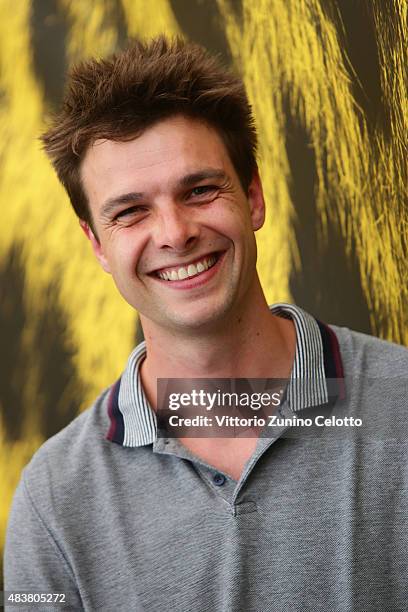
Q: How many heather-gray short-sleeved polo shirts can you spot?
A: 1